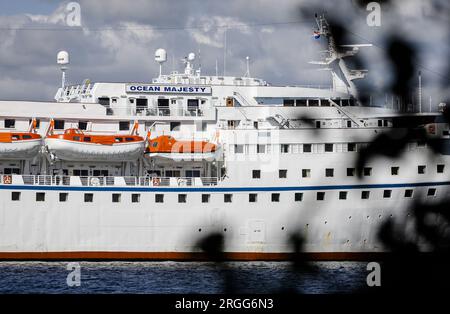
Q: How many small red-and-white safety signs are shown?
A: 2